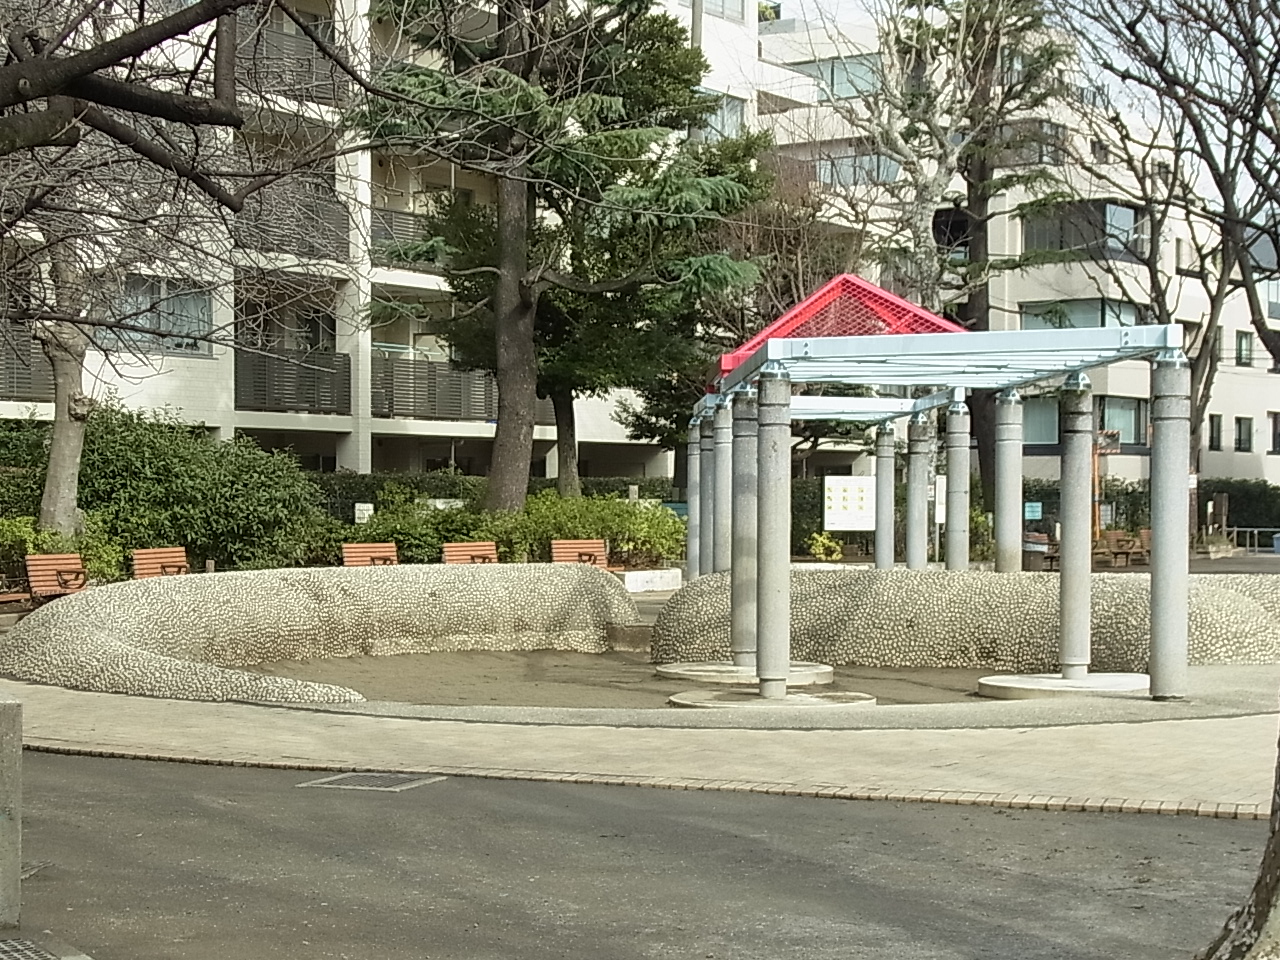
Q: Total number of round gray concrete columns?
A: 11